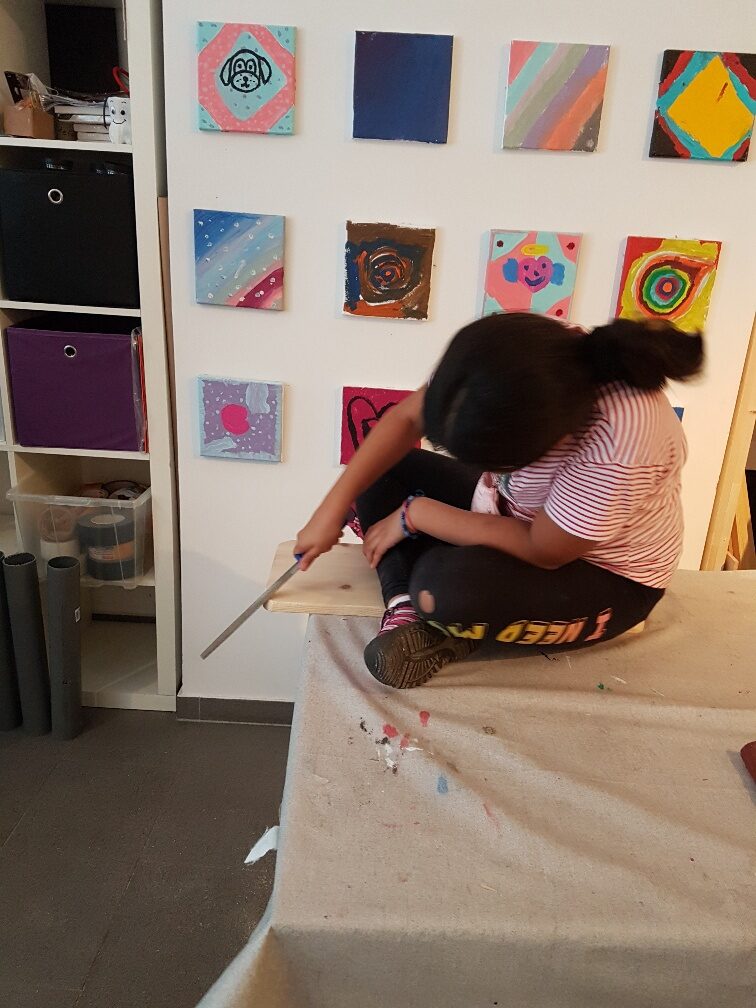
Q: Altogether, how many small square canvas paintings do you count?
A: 11